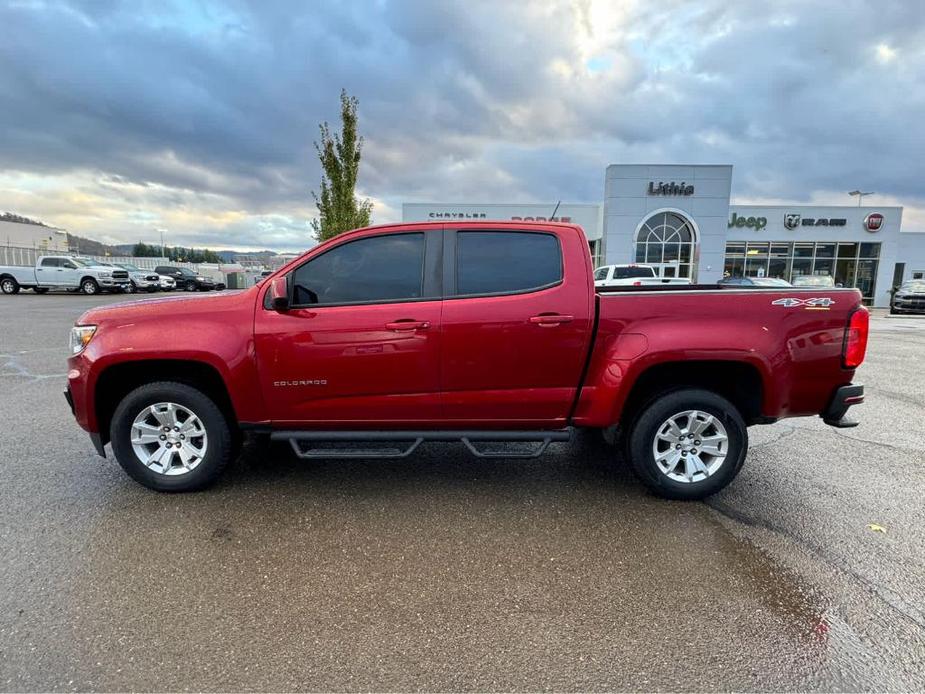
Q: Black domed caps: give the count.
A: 12